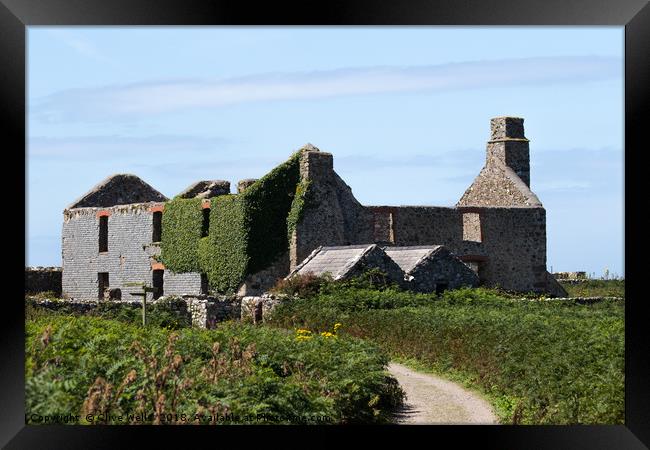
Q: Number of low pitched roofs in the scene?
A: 2